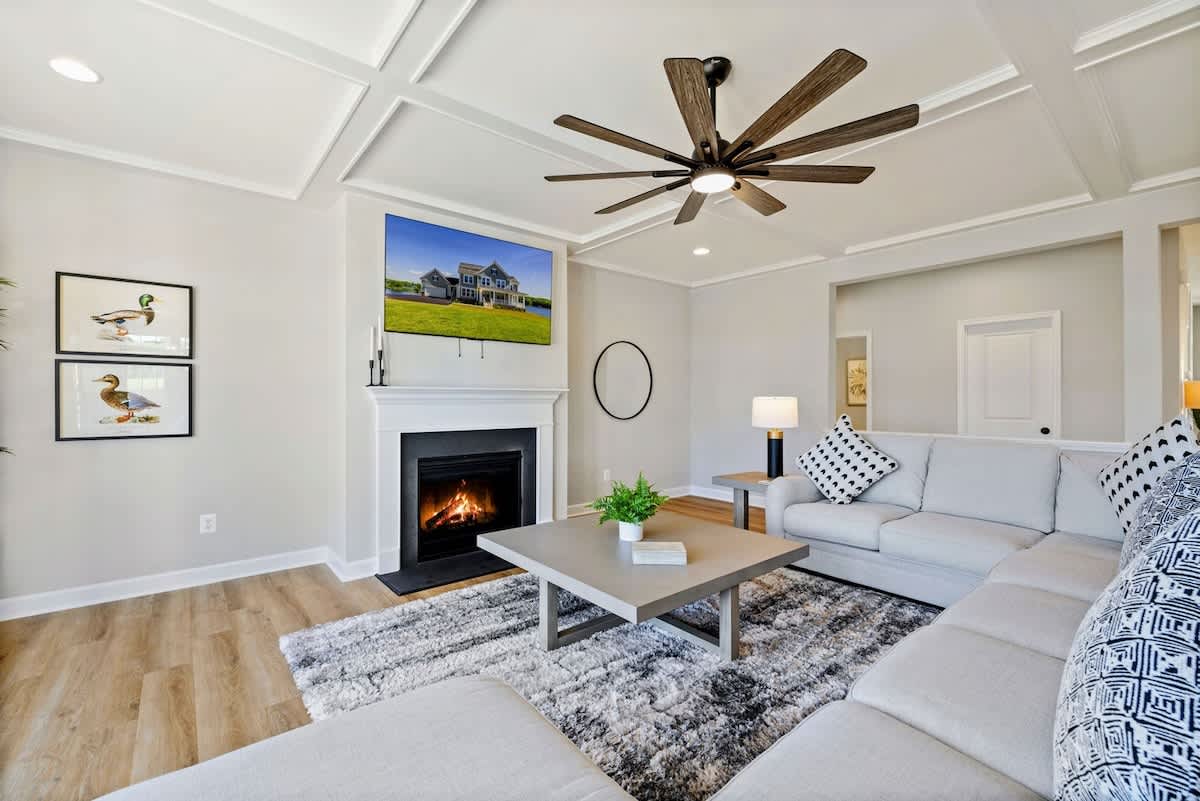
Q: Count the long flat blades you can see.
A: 9